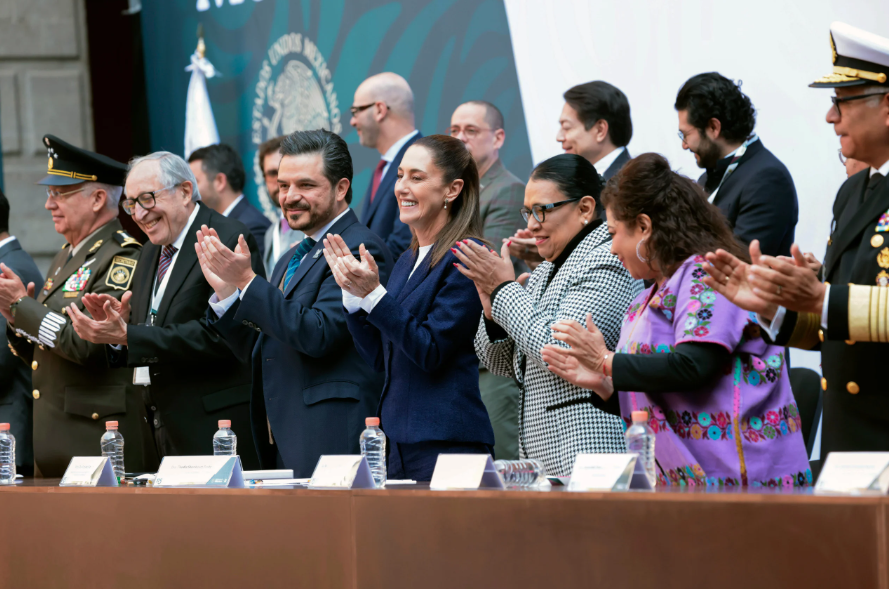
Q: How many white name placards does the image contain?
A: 6